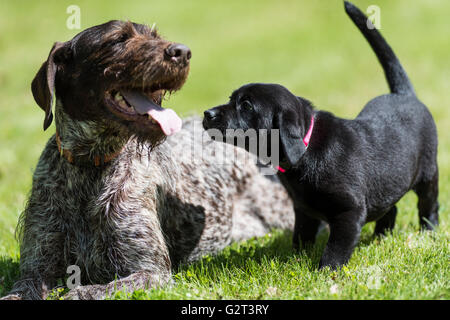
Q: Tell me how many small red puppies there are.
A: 0